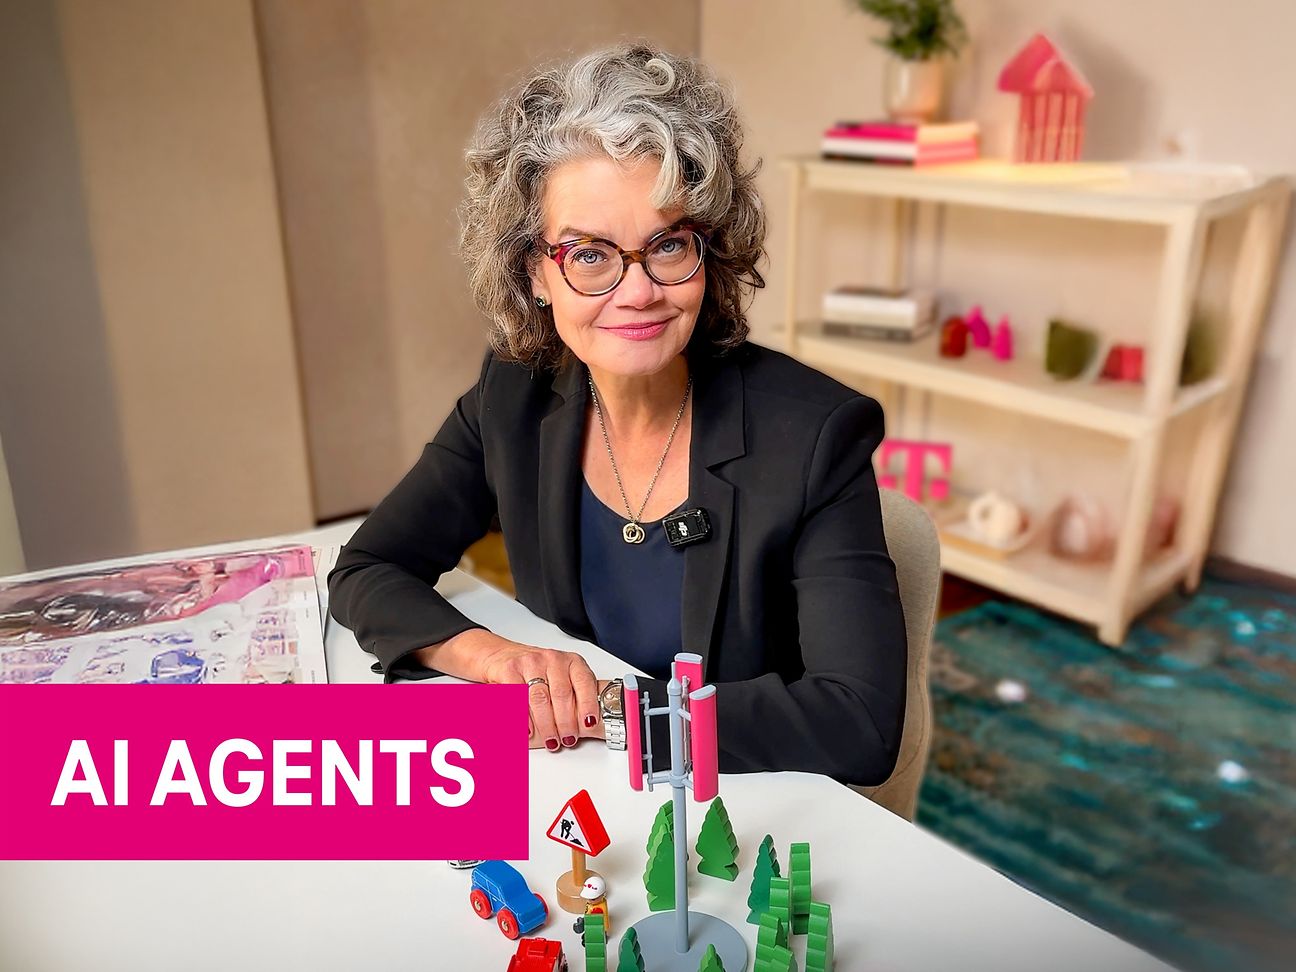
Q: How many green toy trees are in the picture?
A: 12